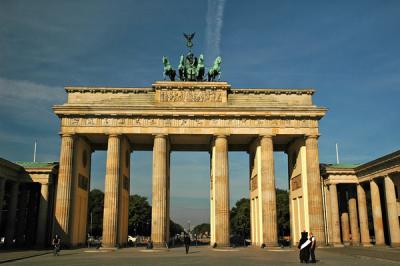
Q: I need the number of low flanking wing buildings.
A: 2